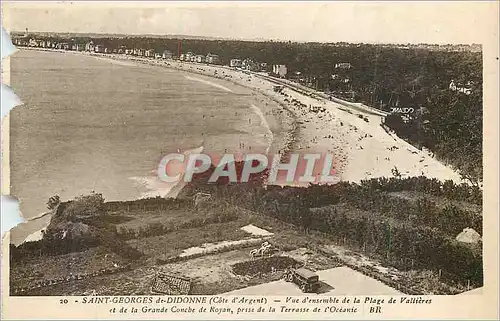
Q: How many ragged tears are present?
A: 3